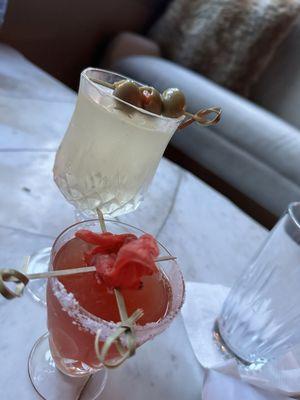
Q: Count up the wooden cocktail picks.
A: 3